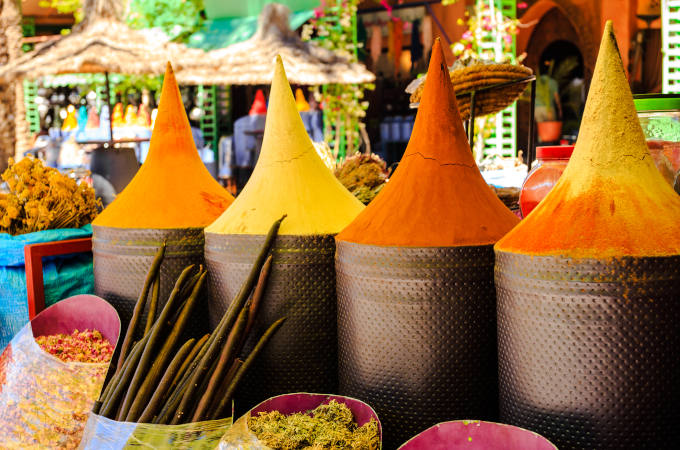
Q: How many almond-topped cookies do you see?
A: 0